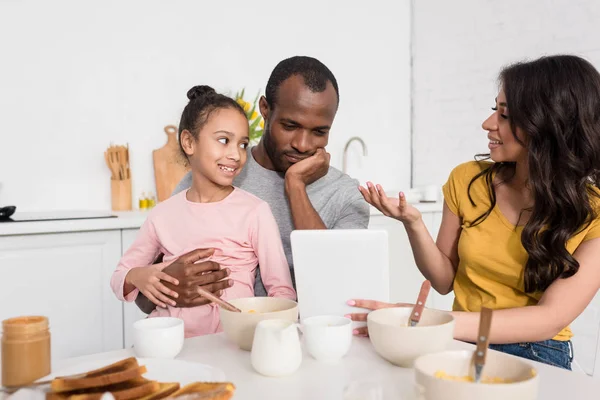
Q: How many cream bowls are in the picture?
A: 3